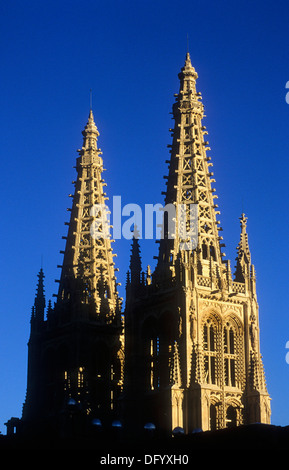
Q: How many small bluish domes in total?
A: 6